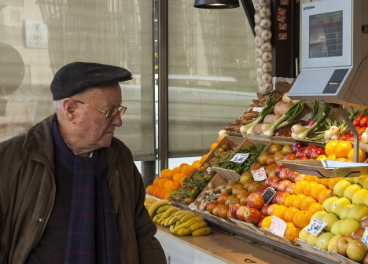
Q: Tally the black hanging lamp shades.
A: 1